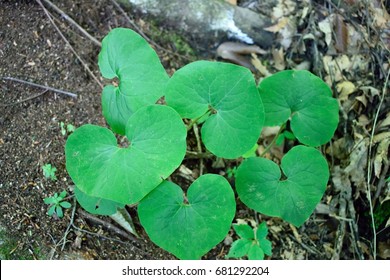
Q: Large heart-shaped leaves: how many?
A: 6